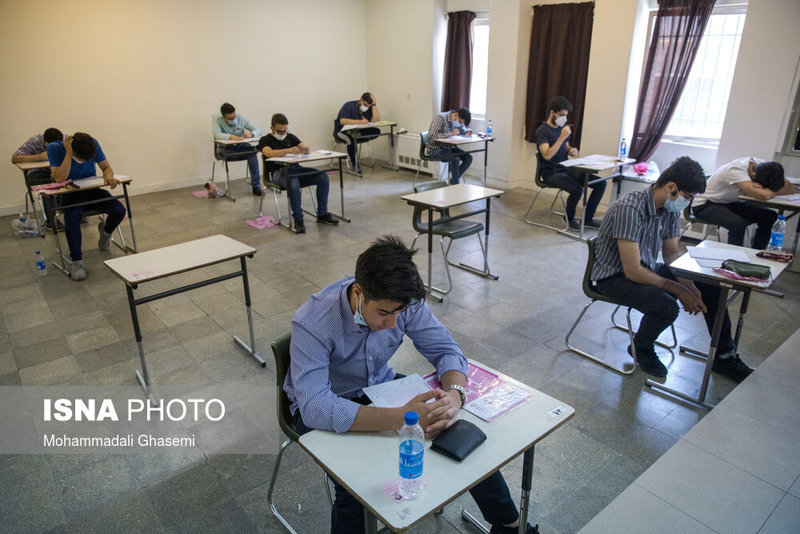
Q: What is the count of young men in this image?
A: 10